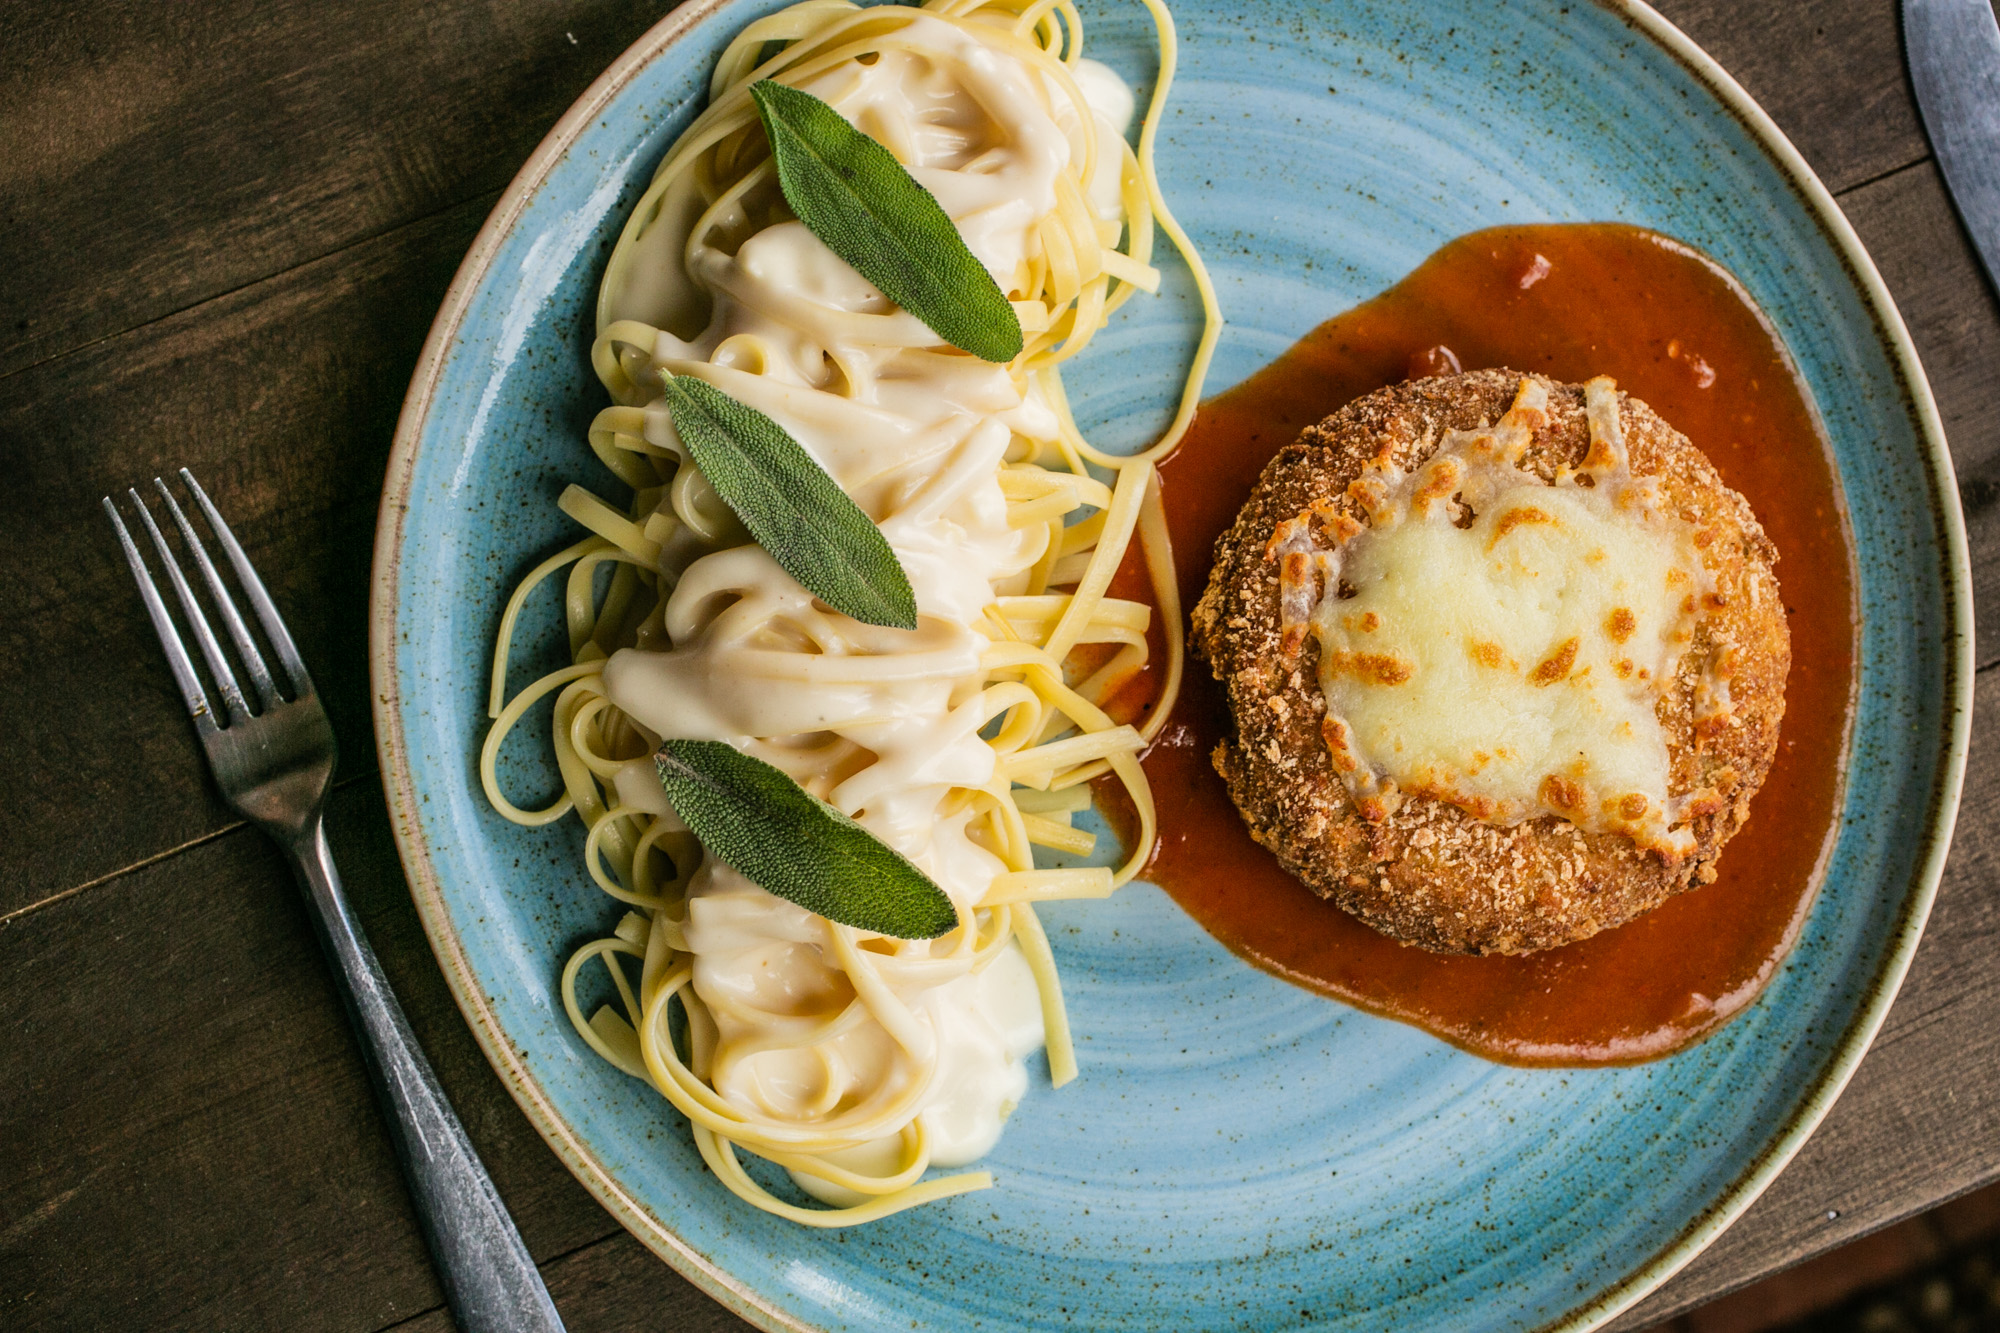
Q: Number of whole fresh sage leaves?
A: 3